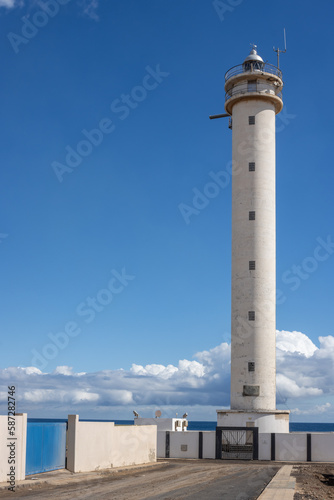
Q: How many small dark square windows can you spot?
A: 6